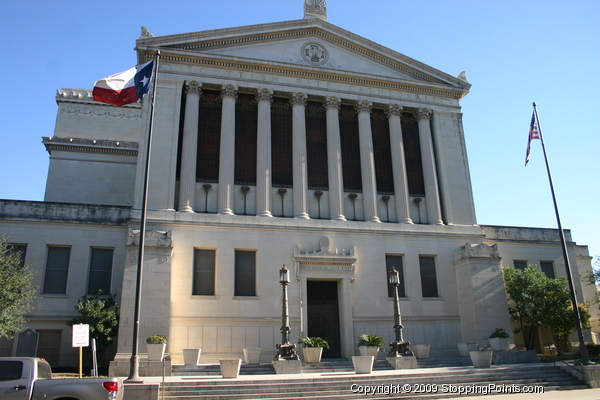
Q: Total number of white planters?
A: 11